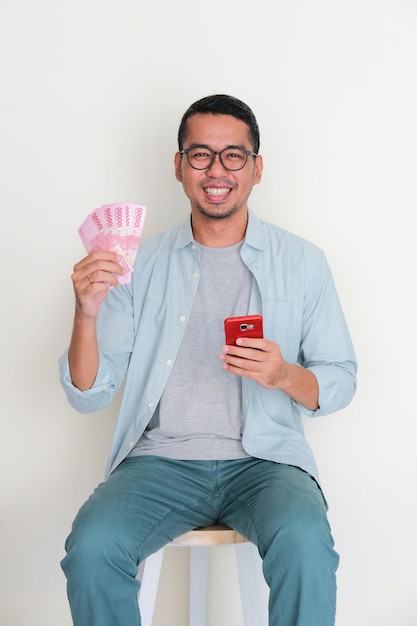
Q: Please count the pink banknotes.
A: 5